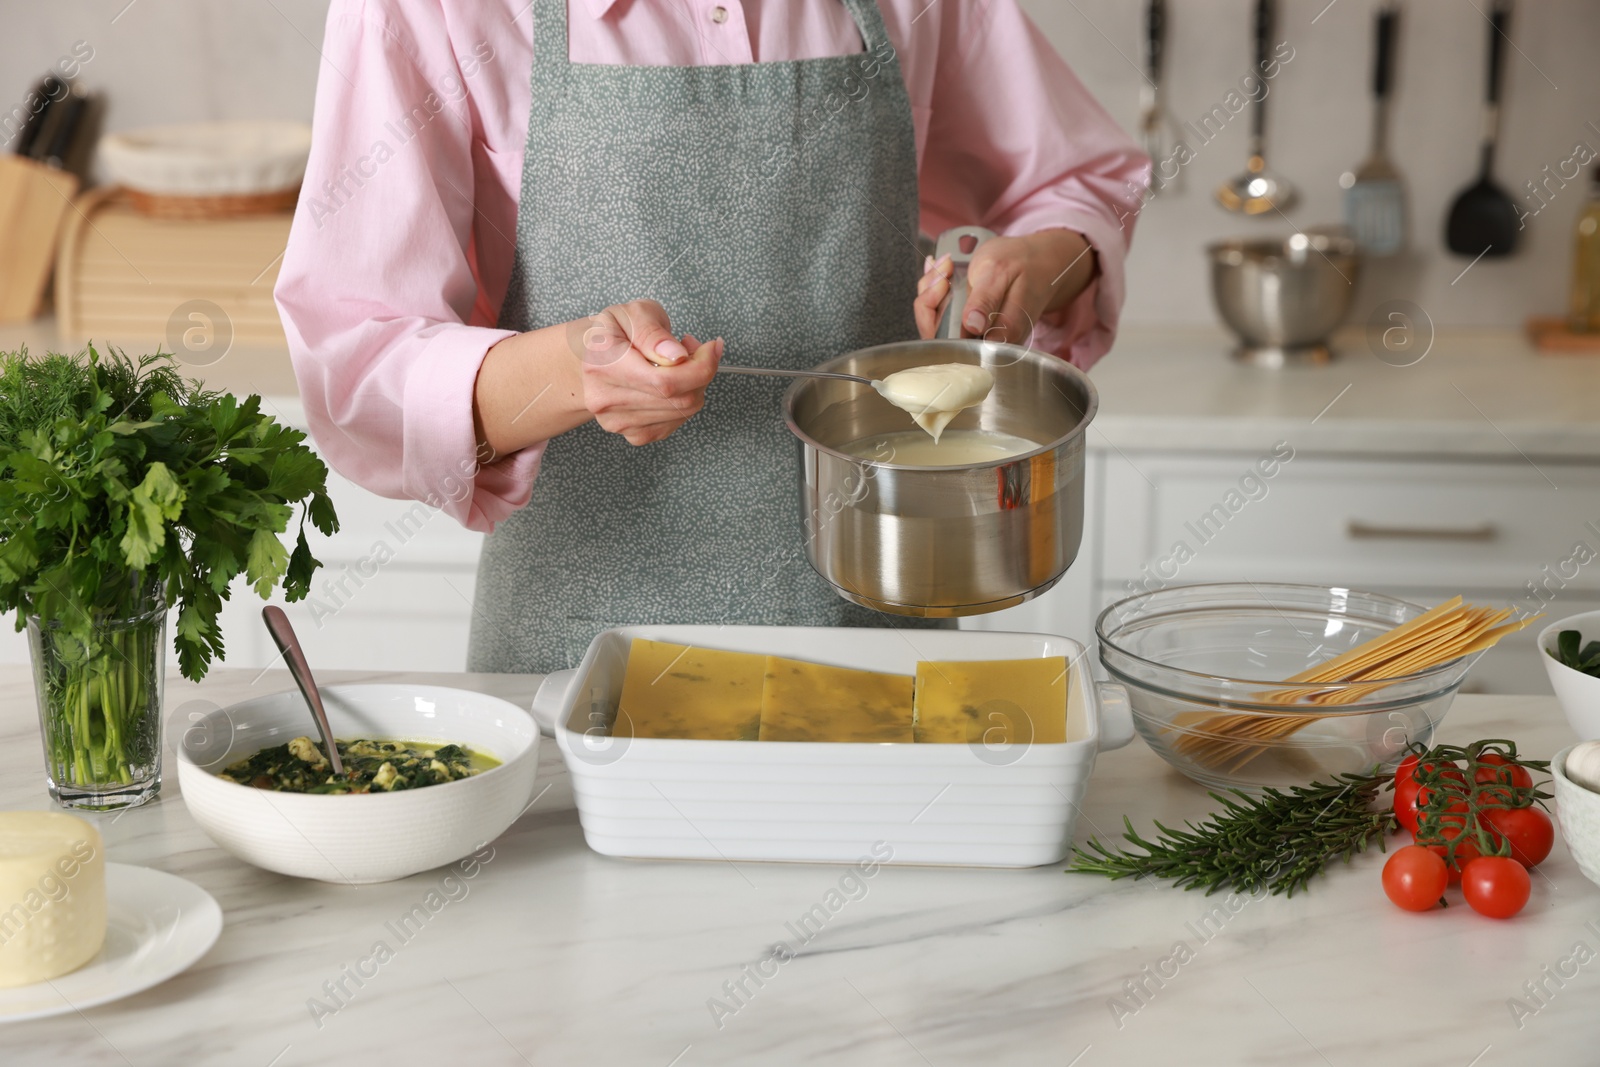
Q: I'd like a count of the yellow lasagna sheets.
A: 3